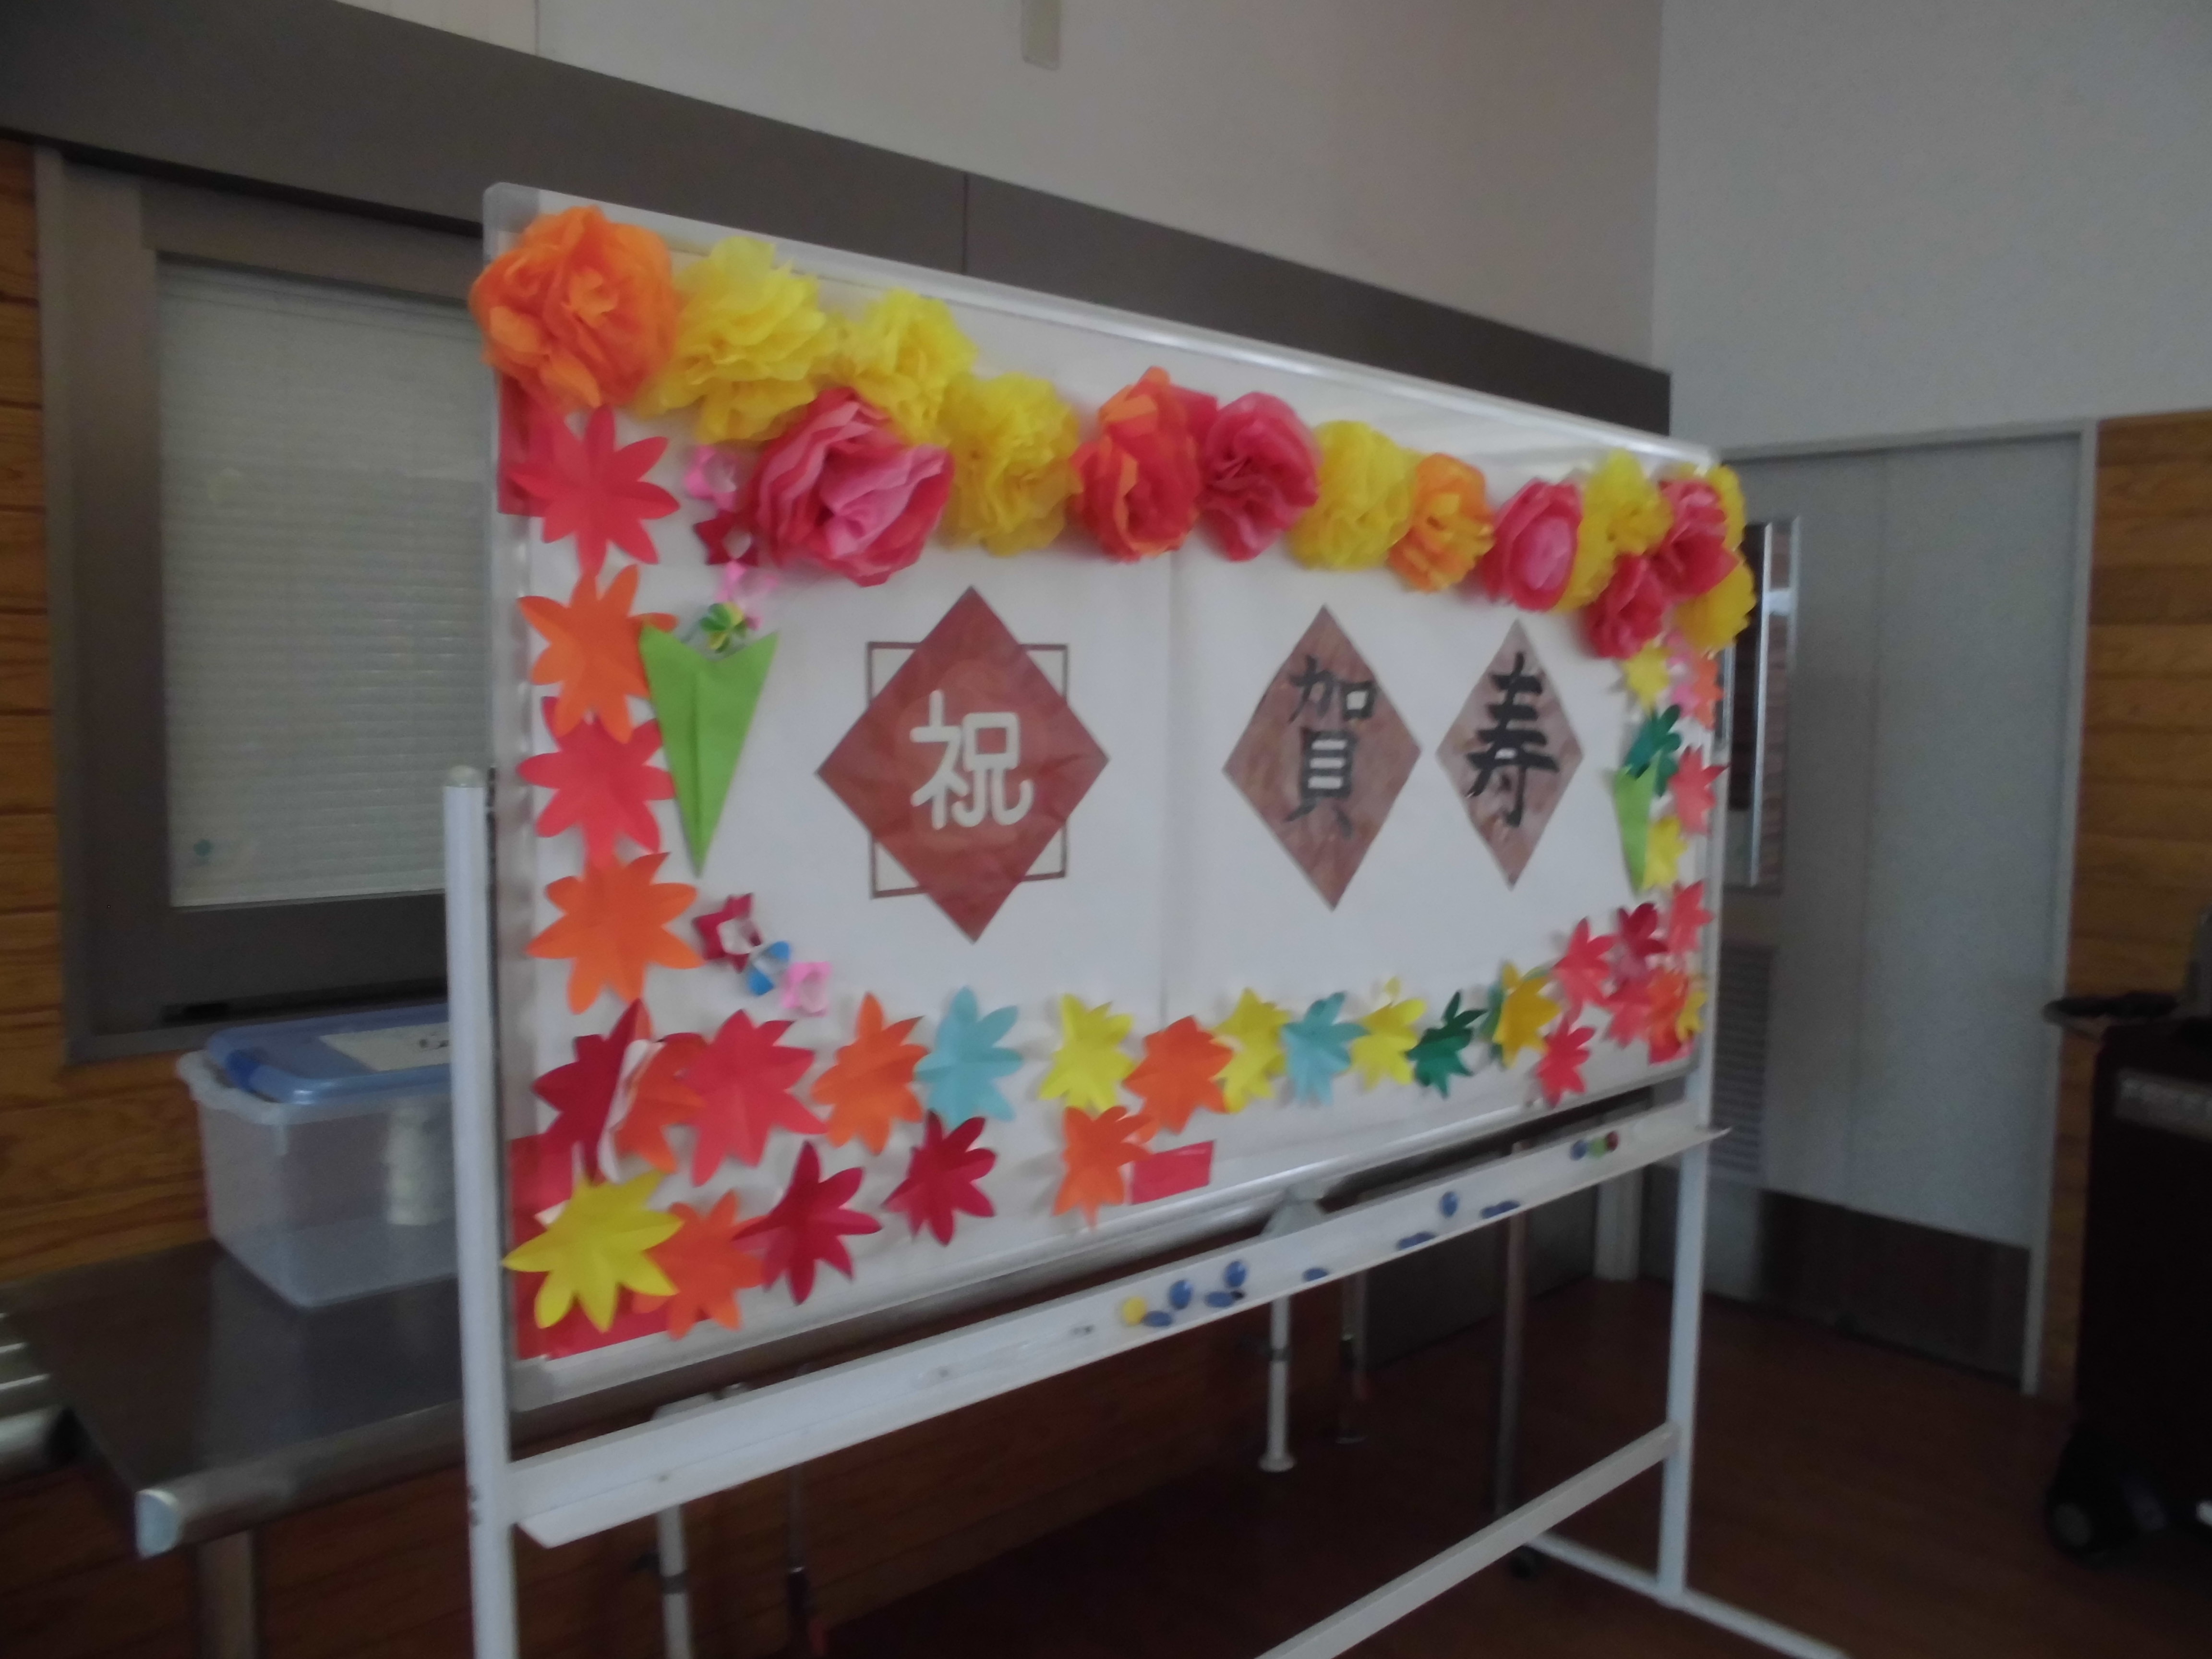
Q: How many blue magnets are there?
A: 11